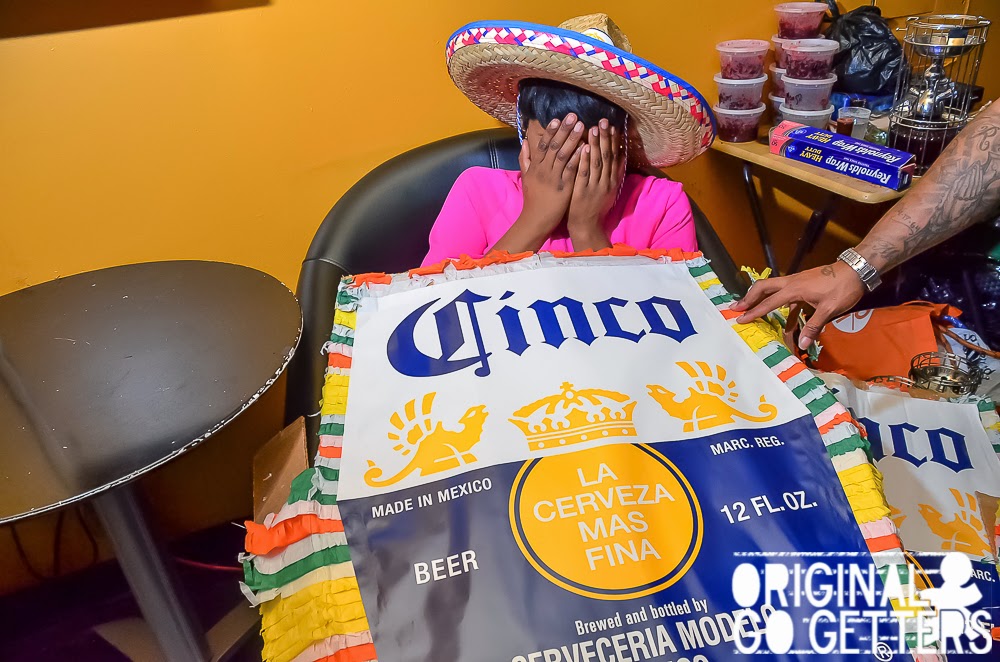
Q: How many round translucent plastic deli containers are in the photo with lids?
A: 10